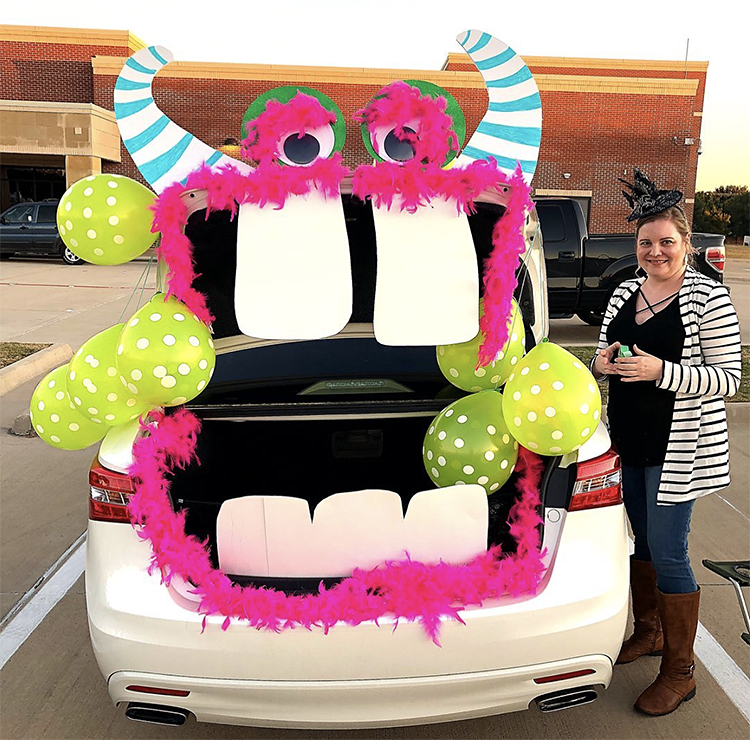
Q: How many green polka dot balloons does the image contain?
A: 7